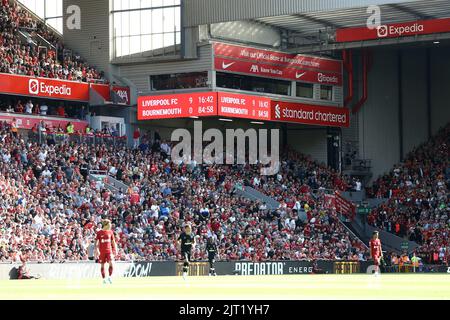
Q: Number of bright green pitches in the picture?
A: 1